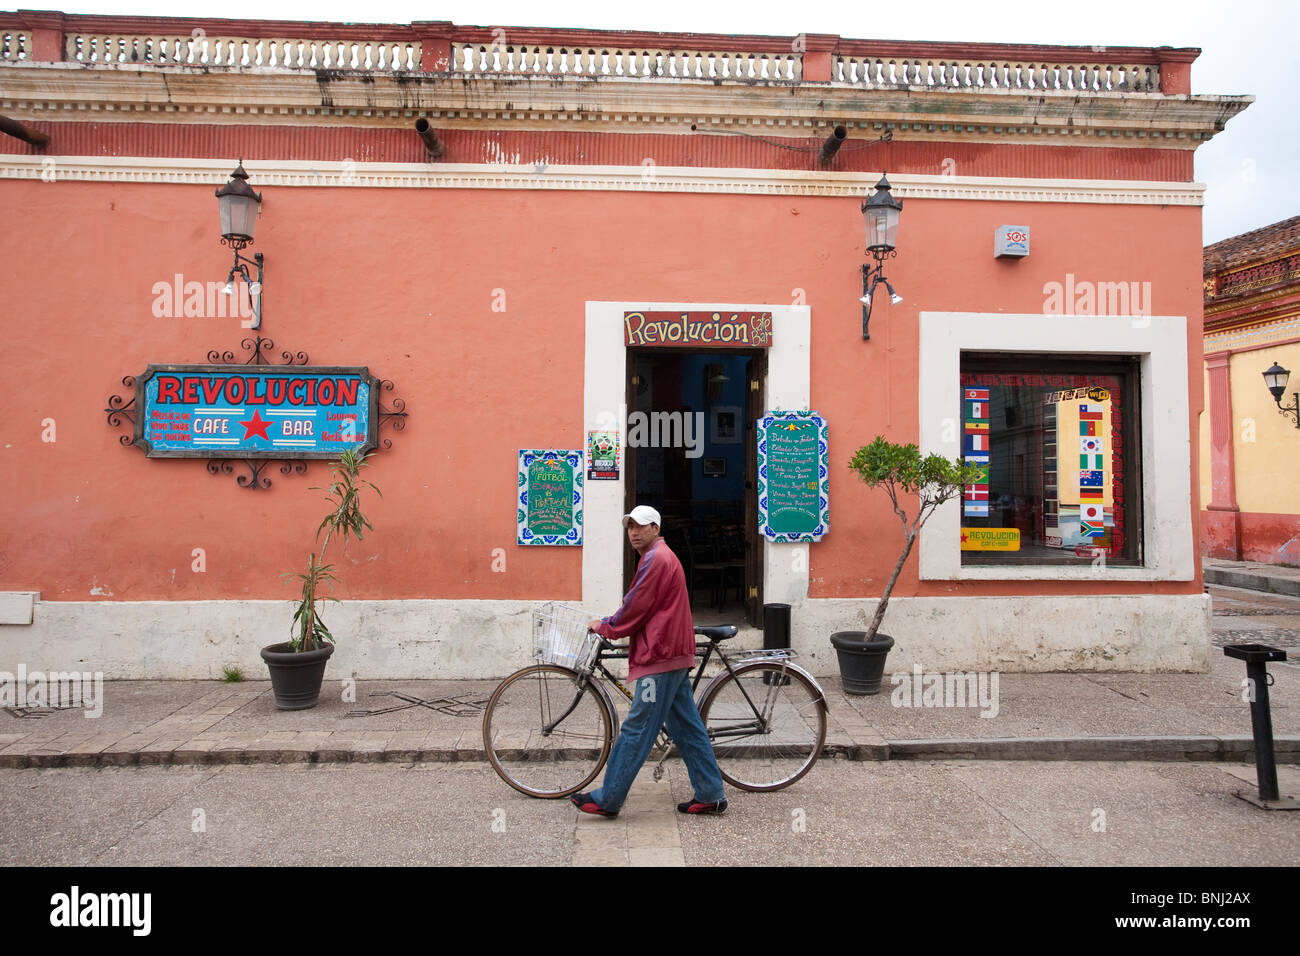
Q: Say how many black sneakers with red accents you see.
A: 2